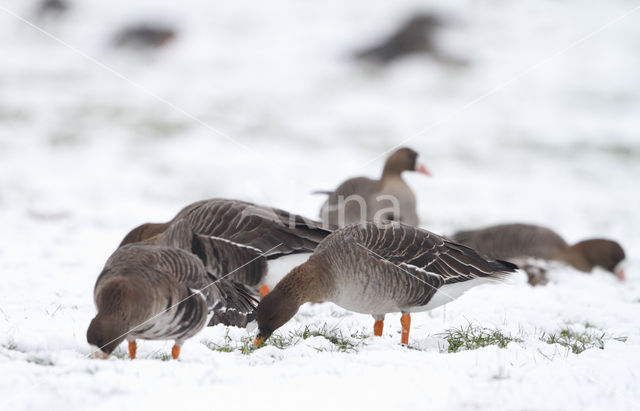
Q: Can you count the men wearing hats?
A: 0